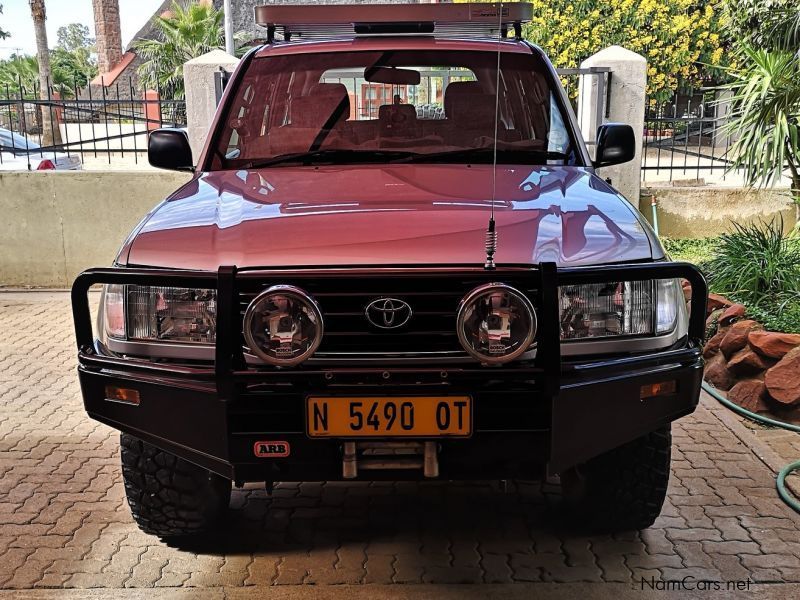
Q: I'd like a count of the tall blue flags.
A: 0